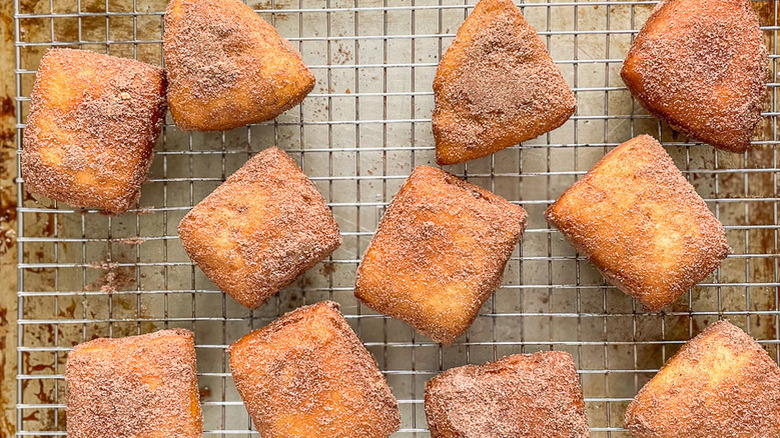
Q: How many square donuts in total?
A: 8